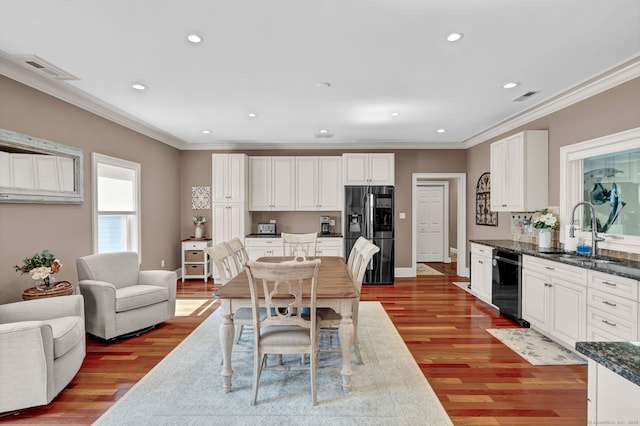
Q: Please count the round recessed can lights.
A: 9